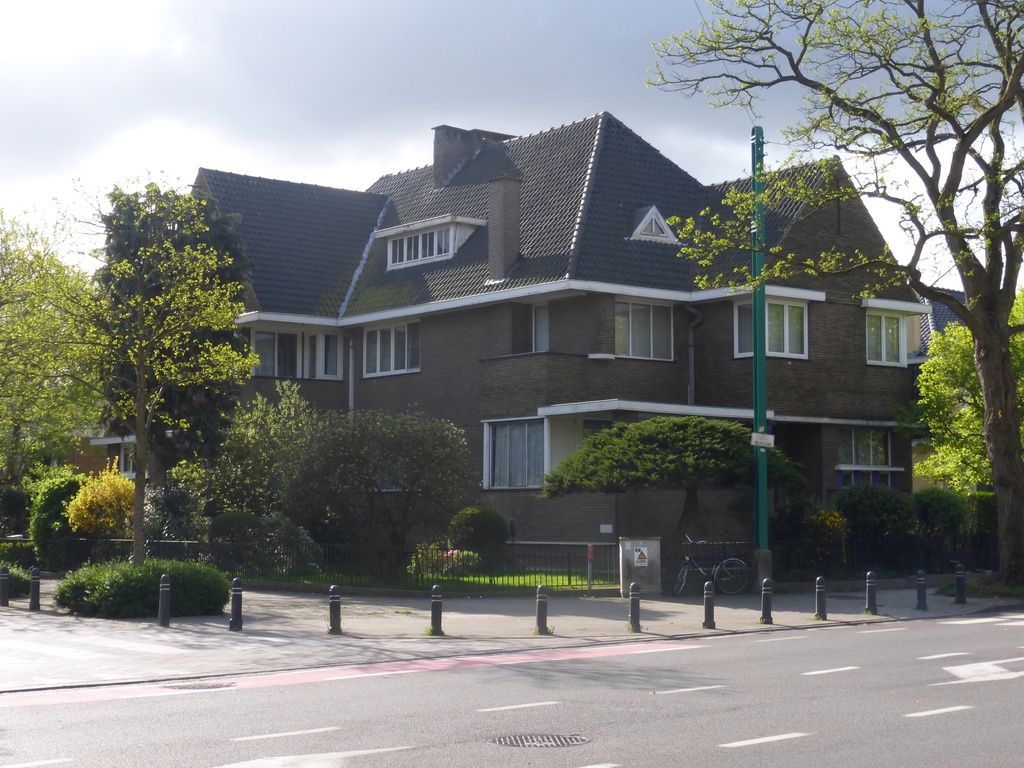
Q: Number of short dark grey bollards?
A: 14